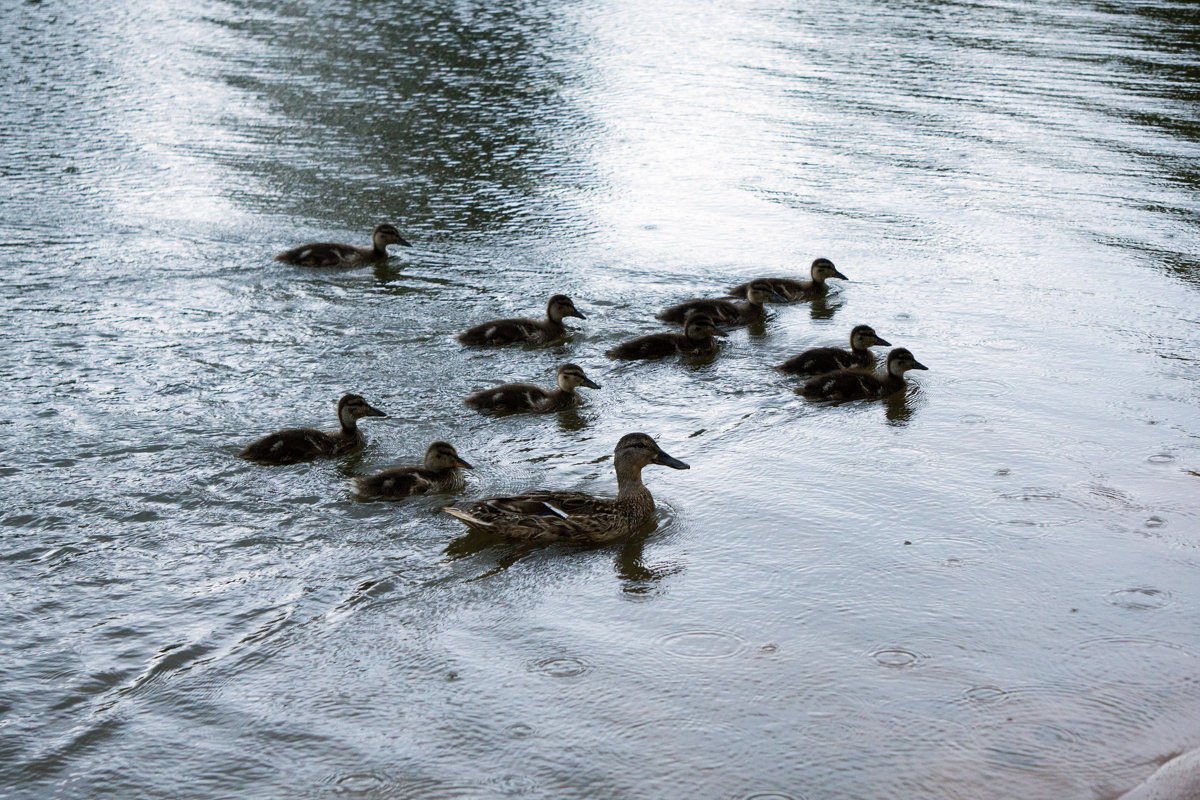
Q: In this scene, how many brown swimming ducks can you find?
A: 11